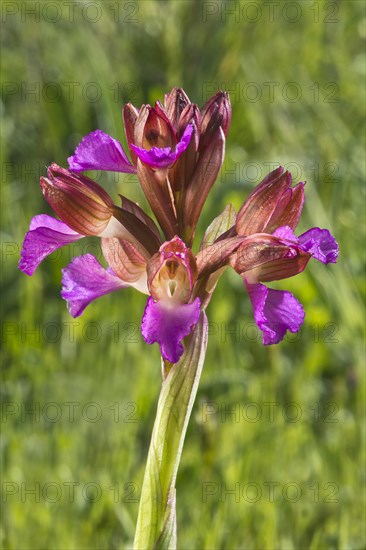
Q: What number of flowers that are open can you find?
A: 7